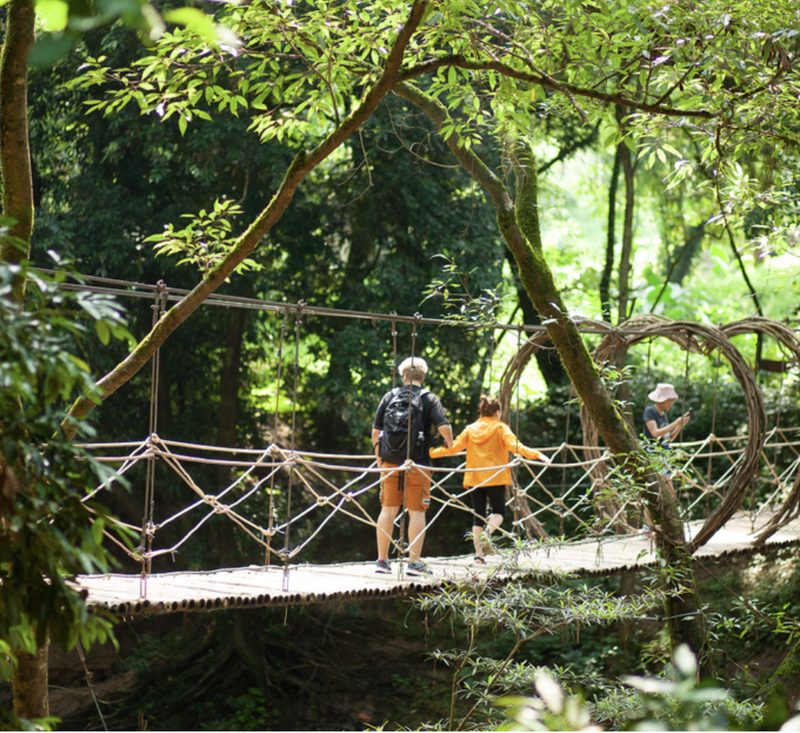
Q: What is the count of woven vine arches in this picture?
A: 2